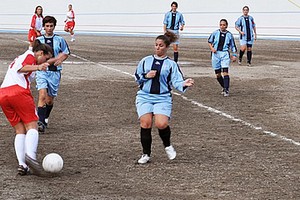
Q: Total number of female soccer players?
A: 8